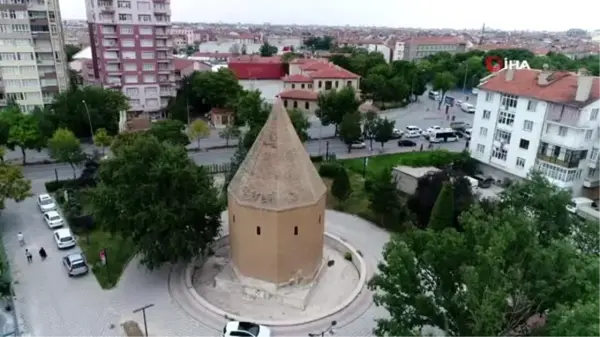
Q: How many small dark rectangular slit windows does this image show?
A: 4